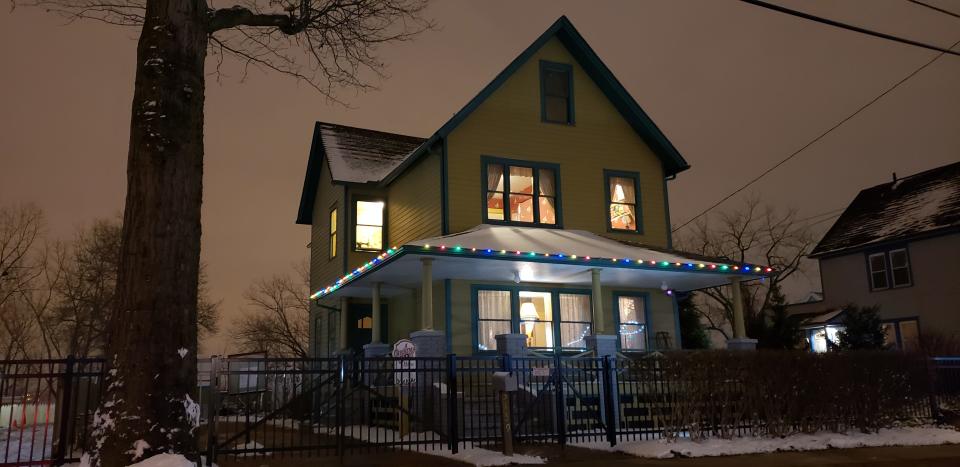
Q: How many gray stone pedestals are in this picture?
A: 5